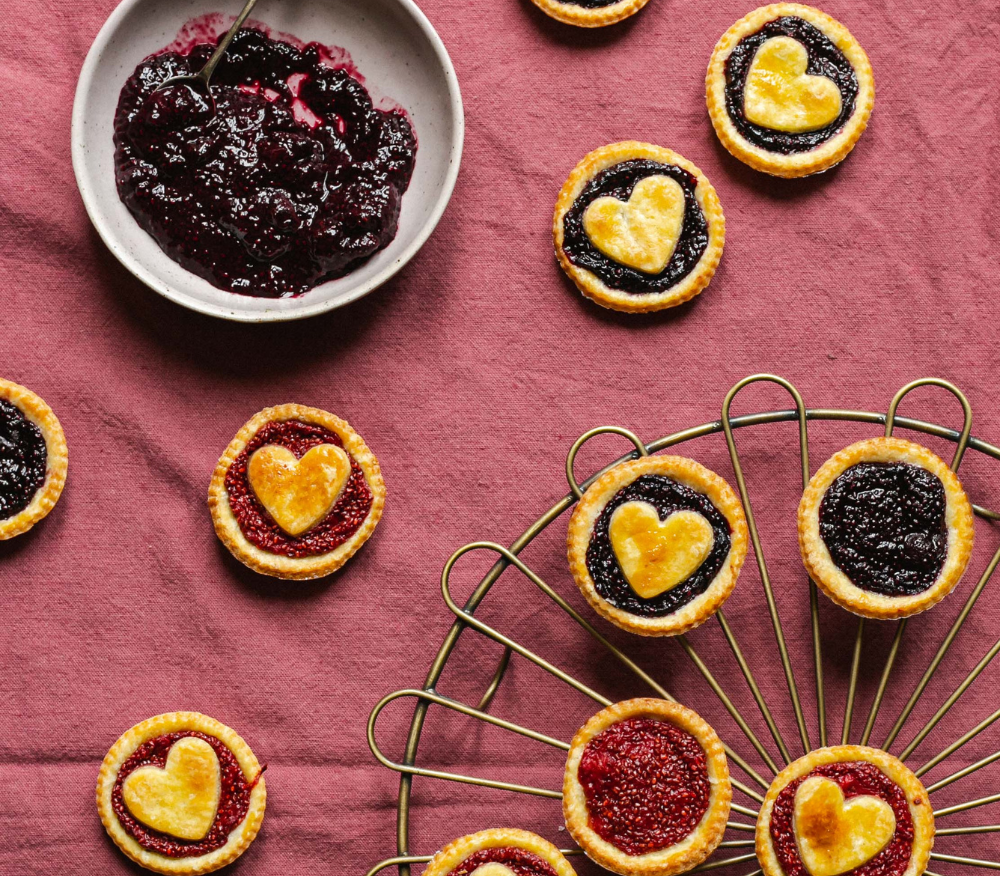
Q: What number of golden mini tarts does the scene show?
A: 11